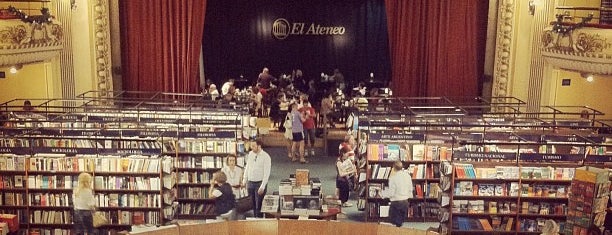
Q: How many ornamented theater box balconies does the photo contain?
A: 2